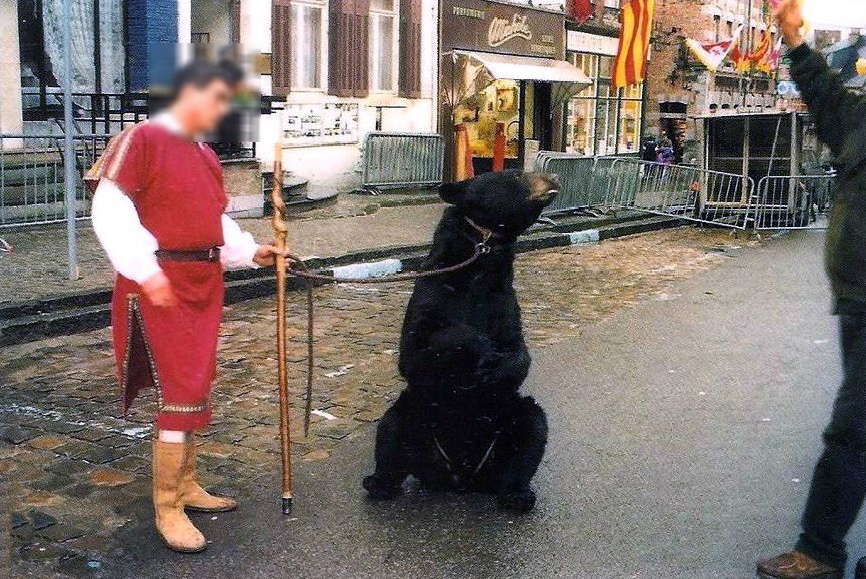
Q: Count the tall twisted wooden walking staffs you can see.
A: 1